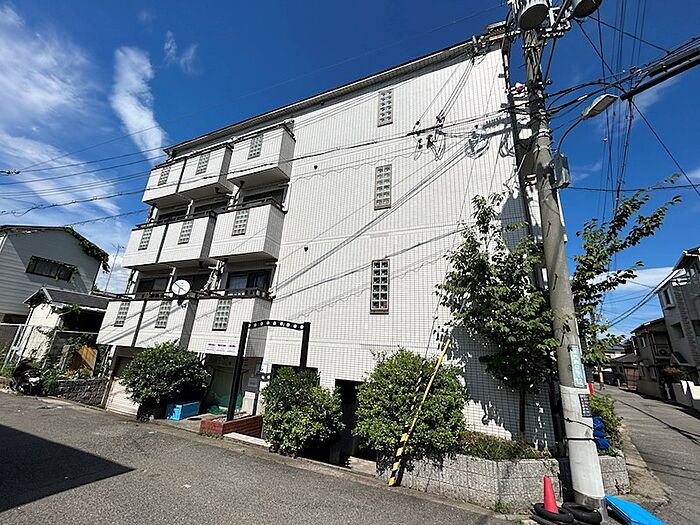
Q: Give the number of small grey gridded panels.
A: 12